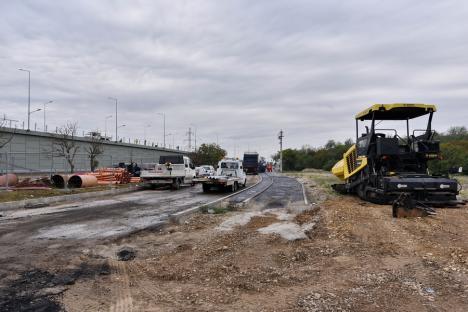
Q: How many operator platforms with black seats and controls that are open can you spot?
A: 1